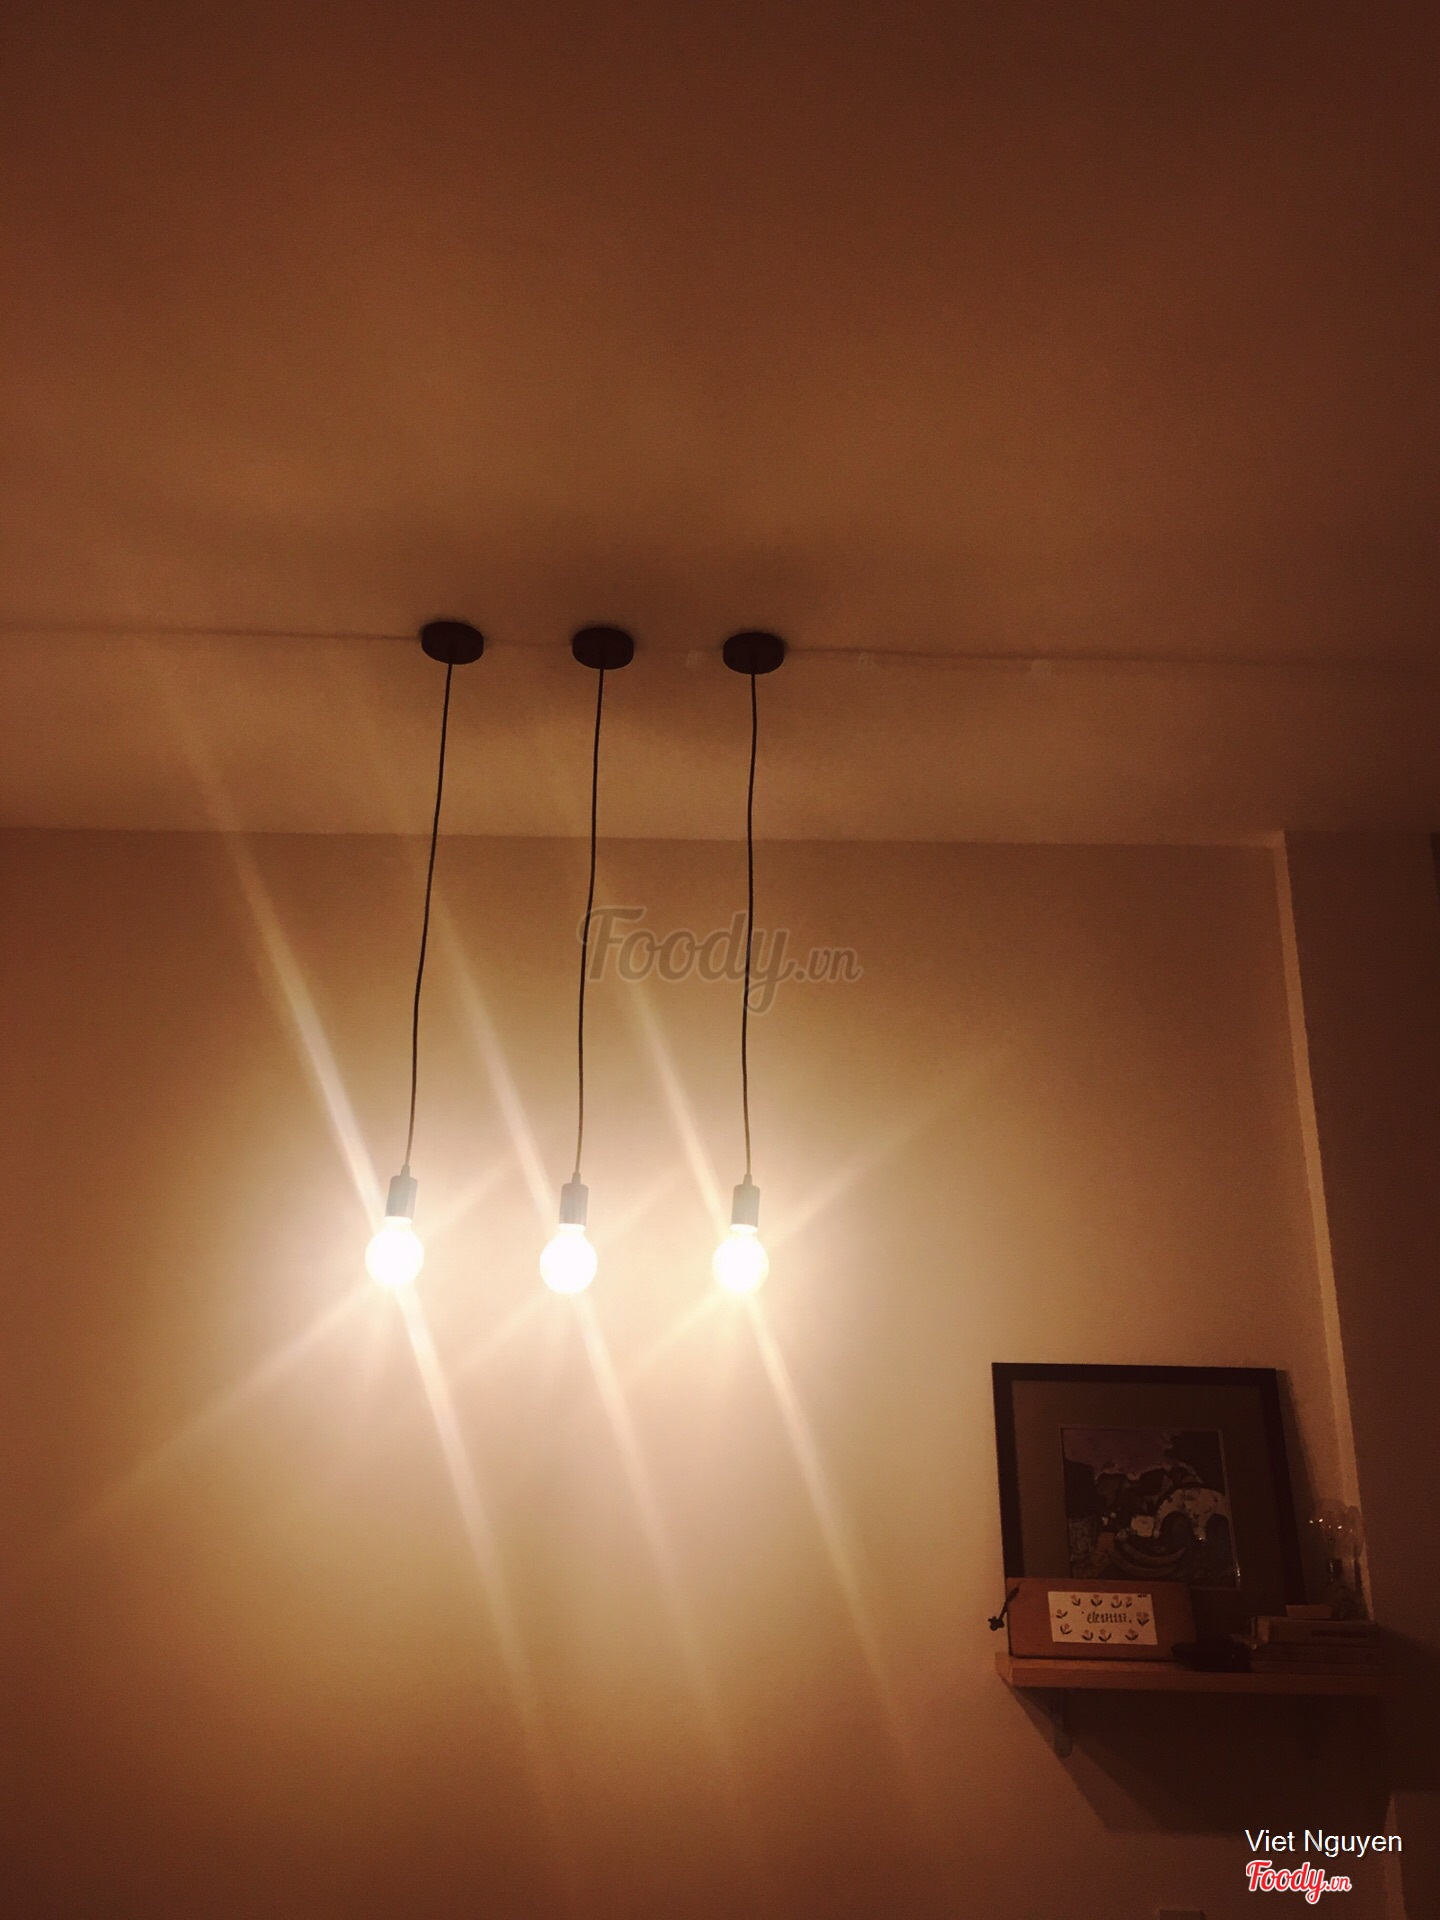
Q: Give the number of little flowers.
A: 10